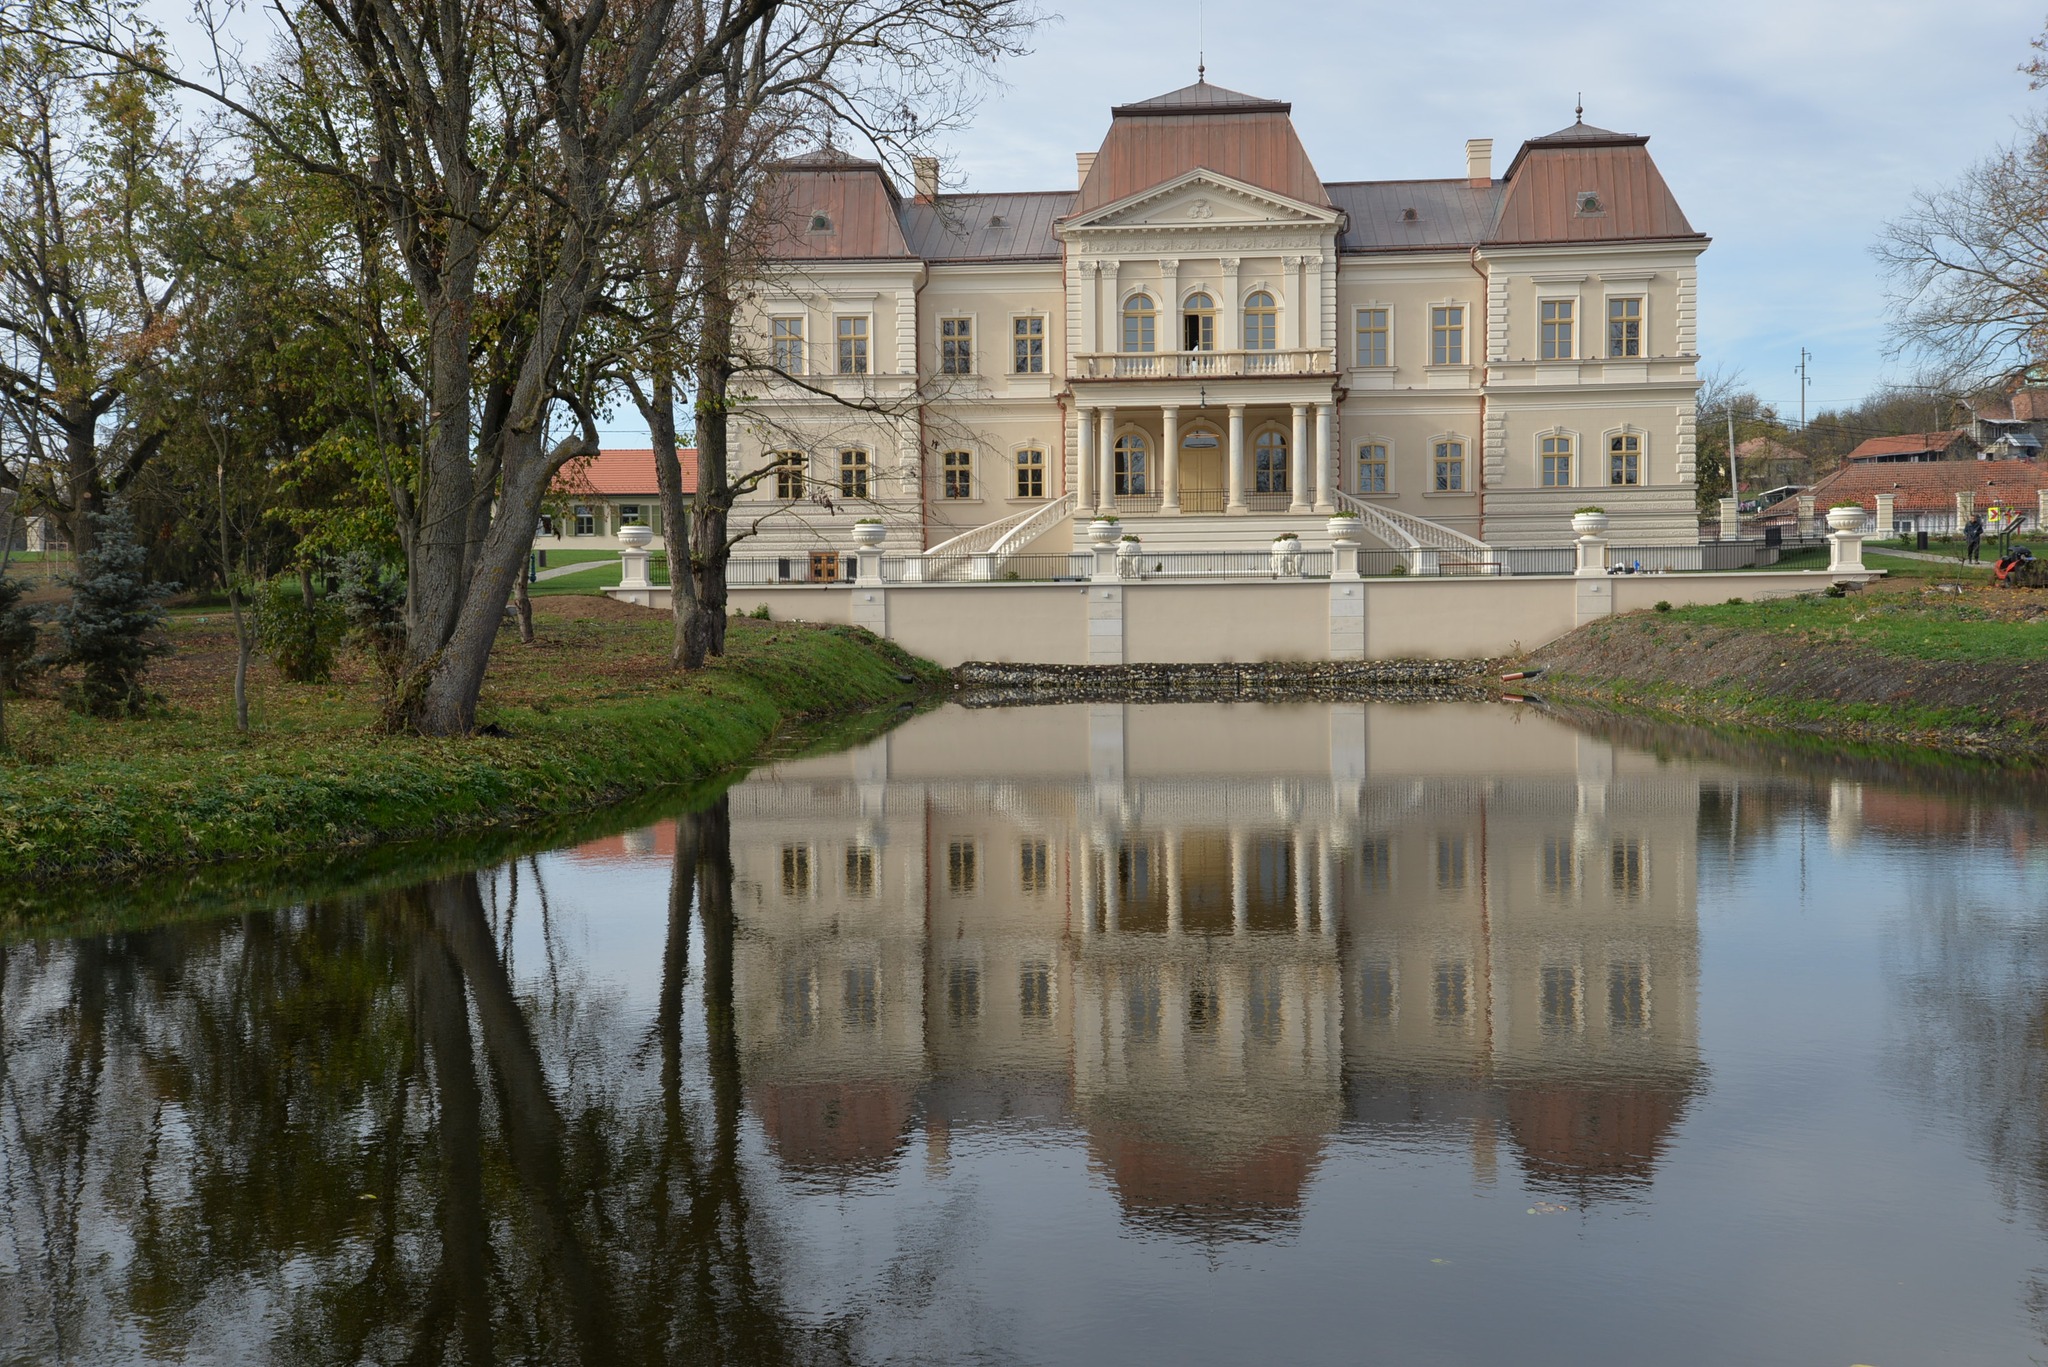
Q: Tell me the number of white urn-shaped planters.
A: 6